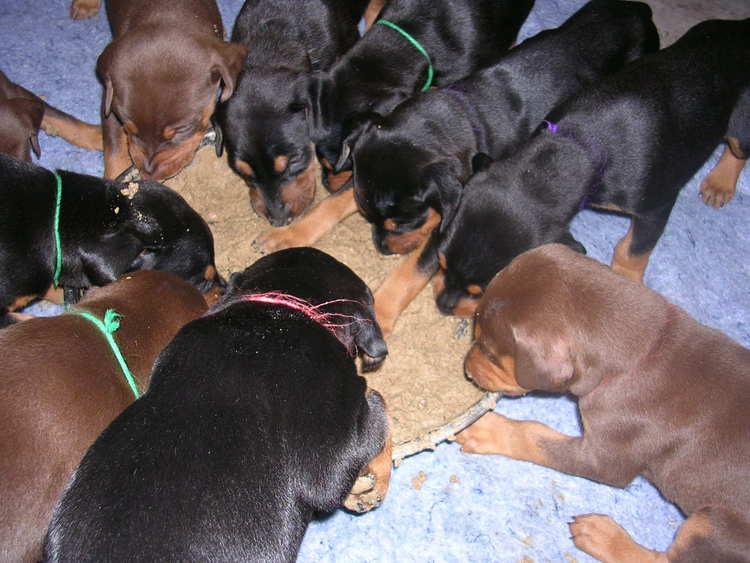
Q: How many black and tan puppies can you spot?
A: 6